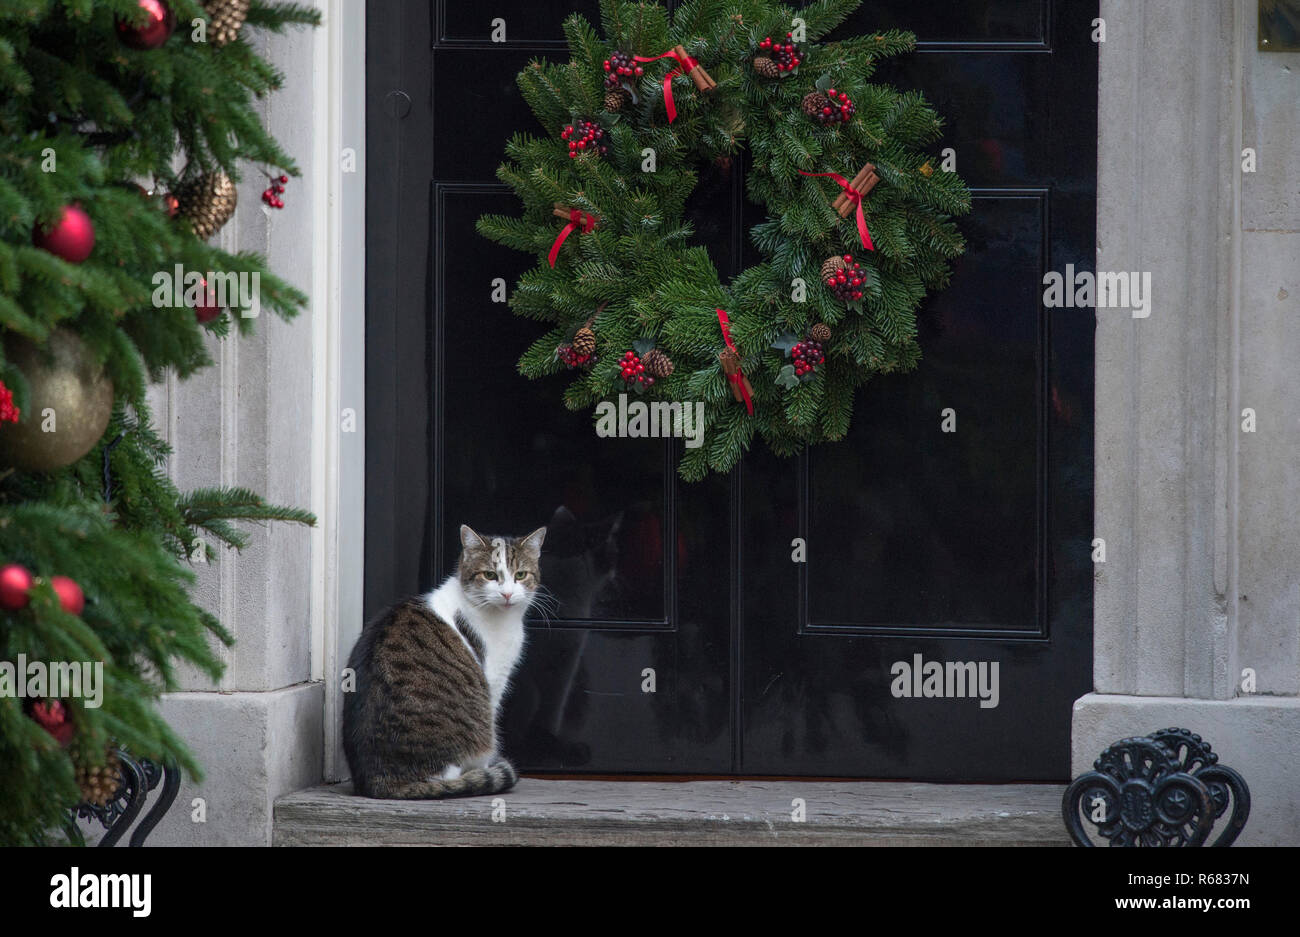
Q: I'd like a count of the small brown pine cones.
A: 7